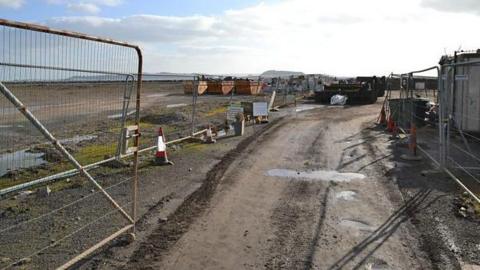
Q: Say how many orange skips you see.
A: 3